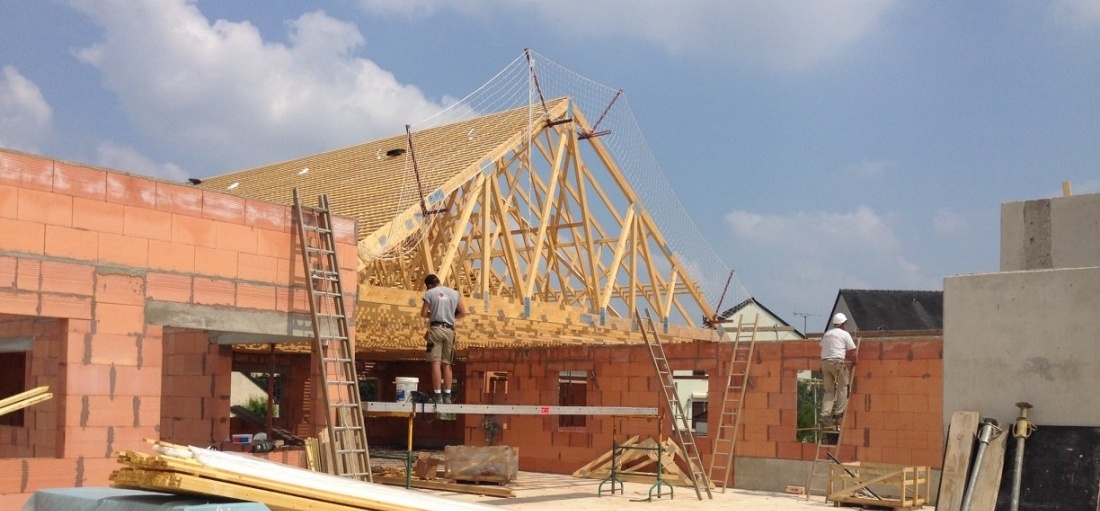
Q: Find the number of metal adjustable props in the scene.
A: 2